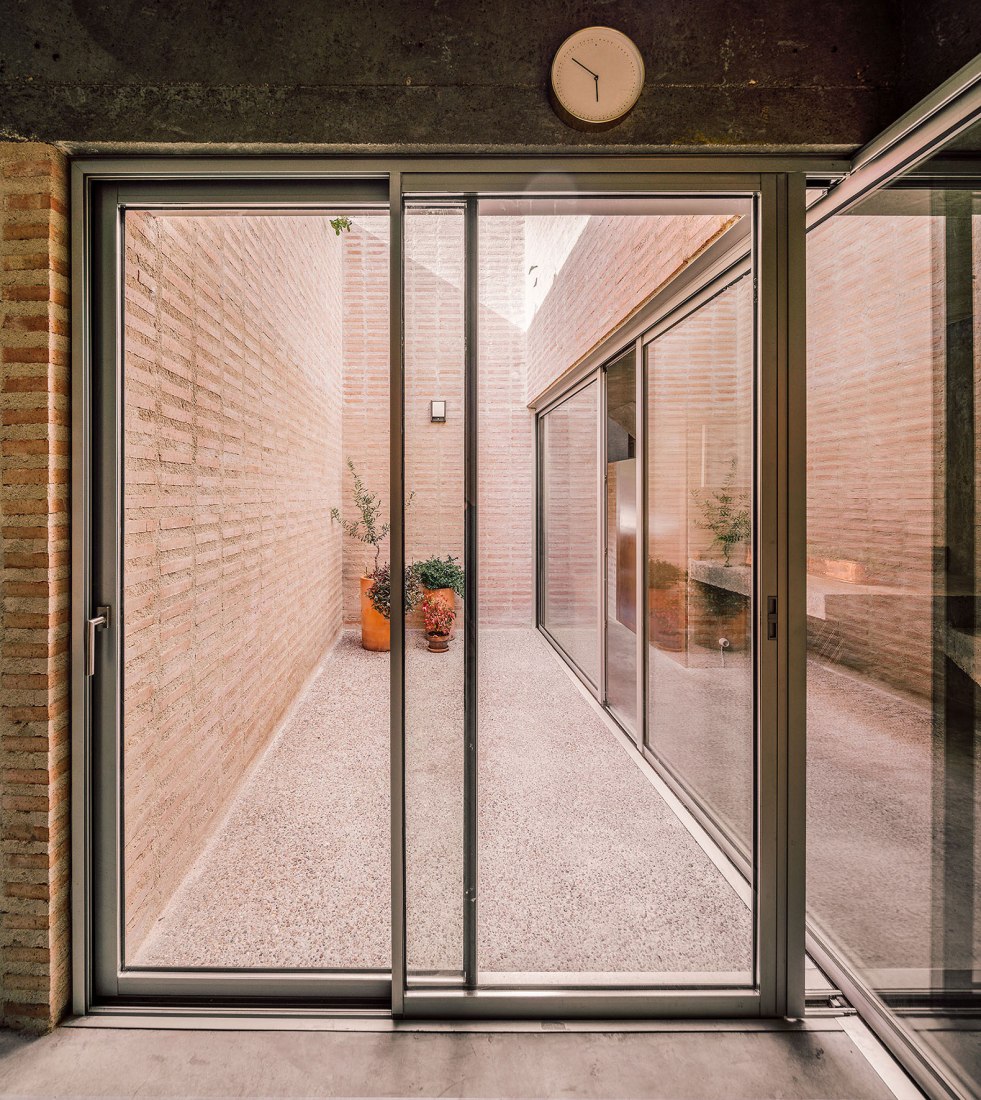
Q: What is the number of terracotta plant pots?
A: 3